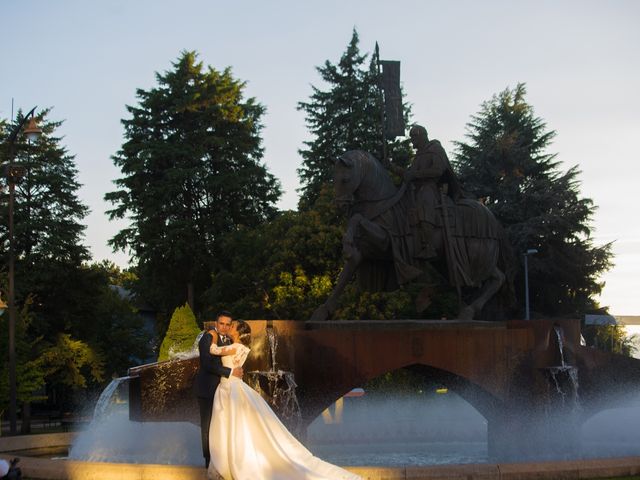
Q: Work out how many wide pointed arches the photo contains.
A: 1